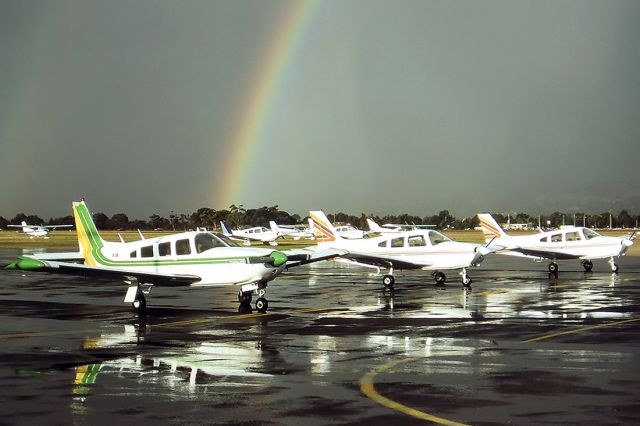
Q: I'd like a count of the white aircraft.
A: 8